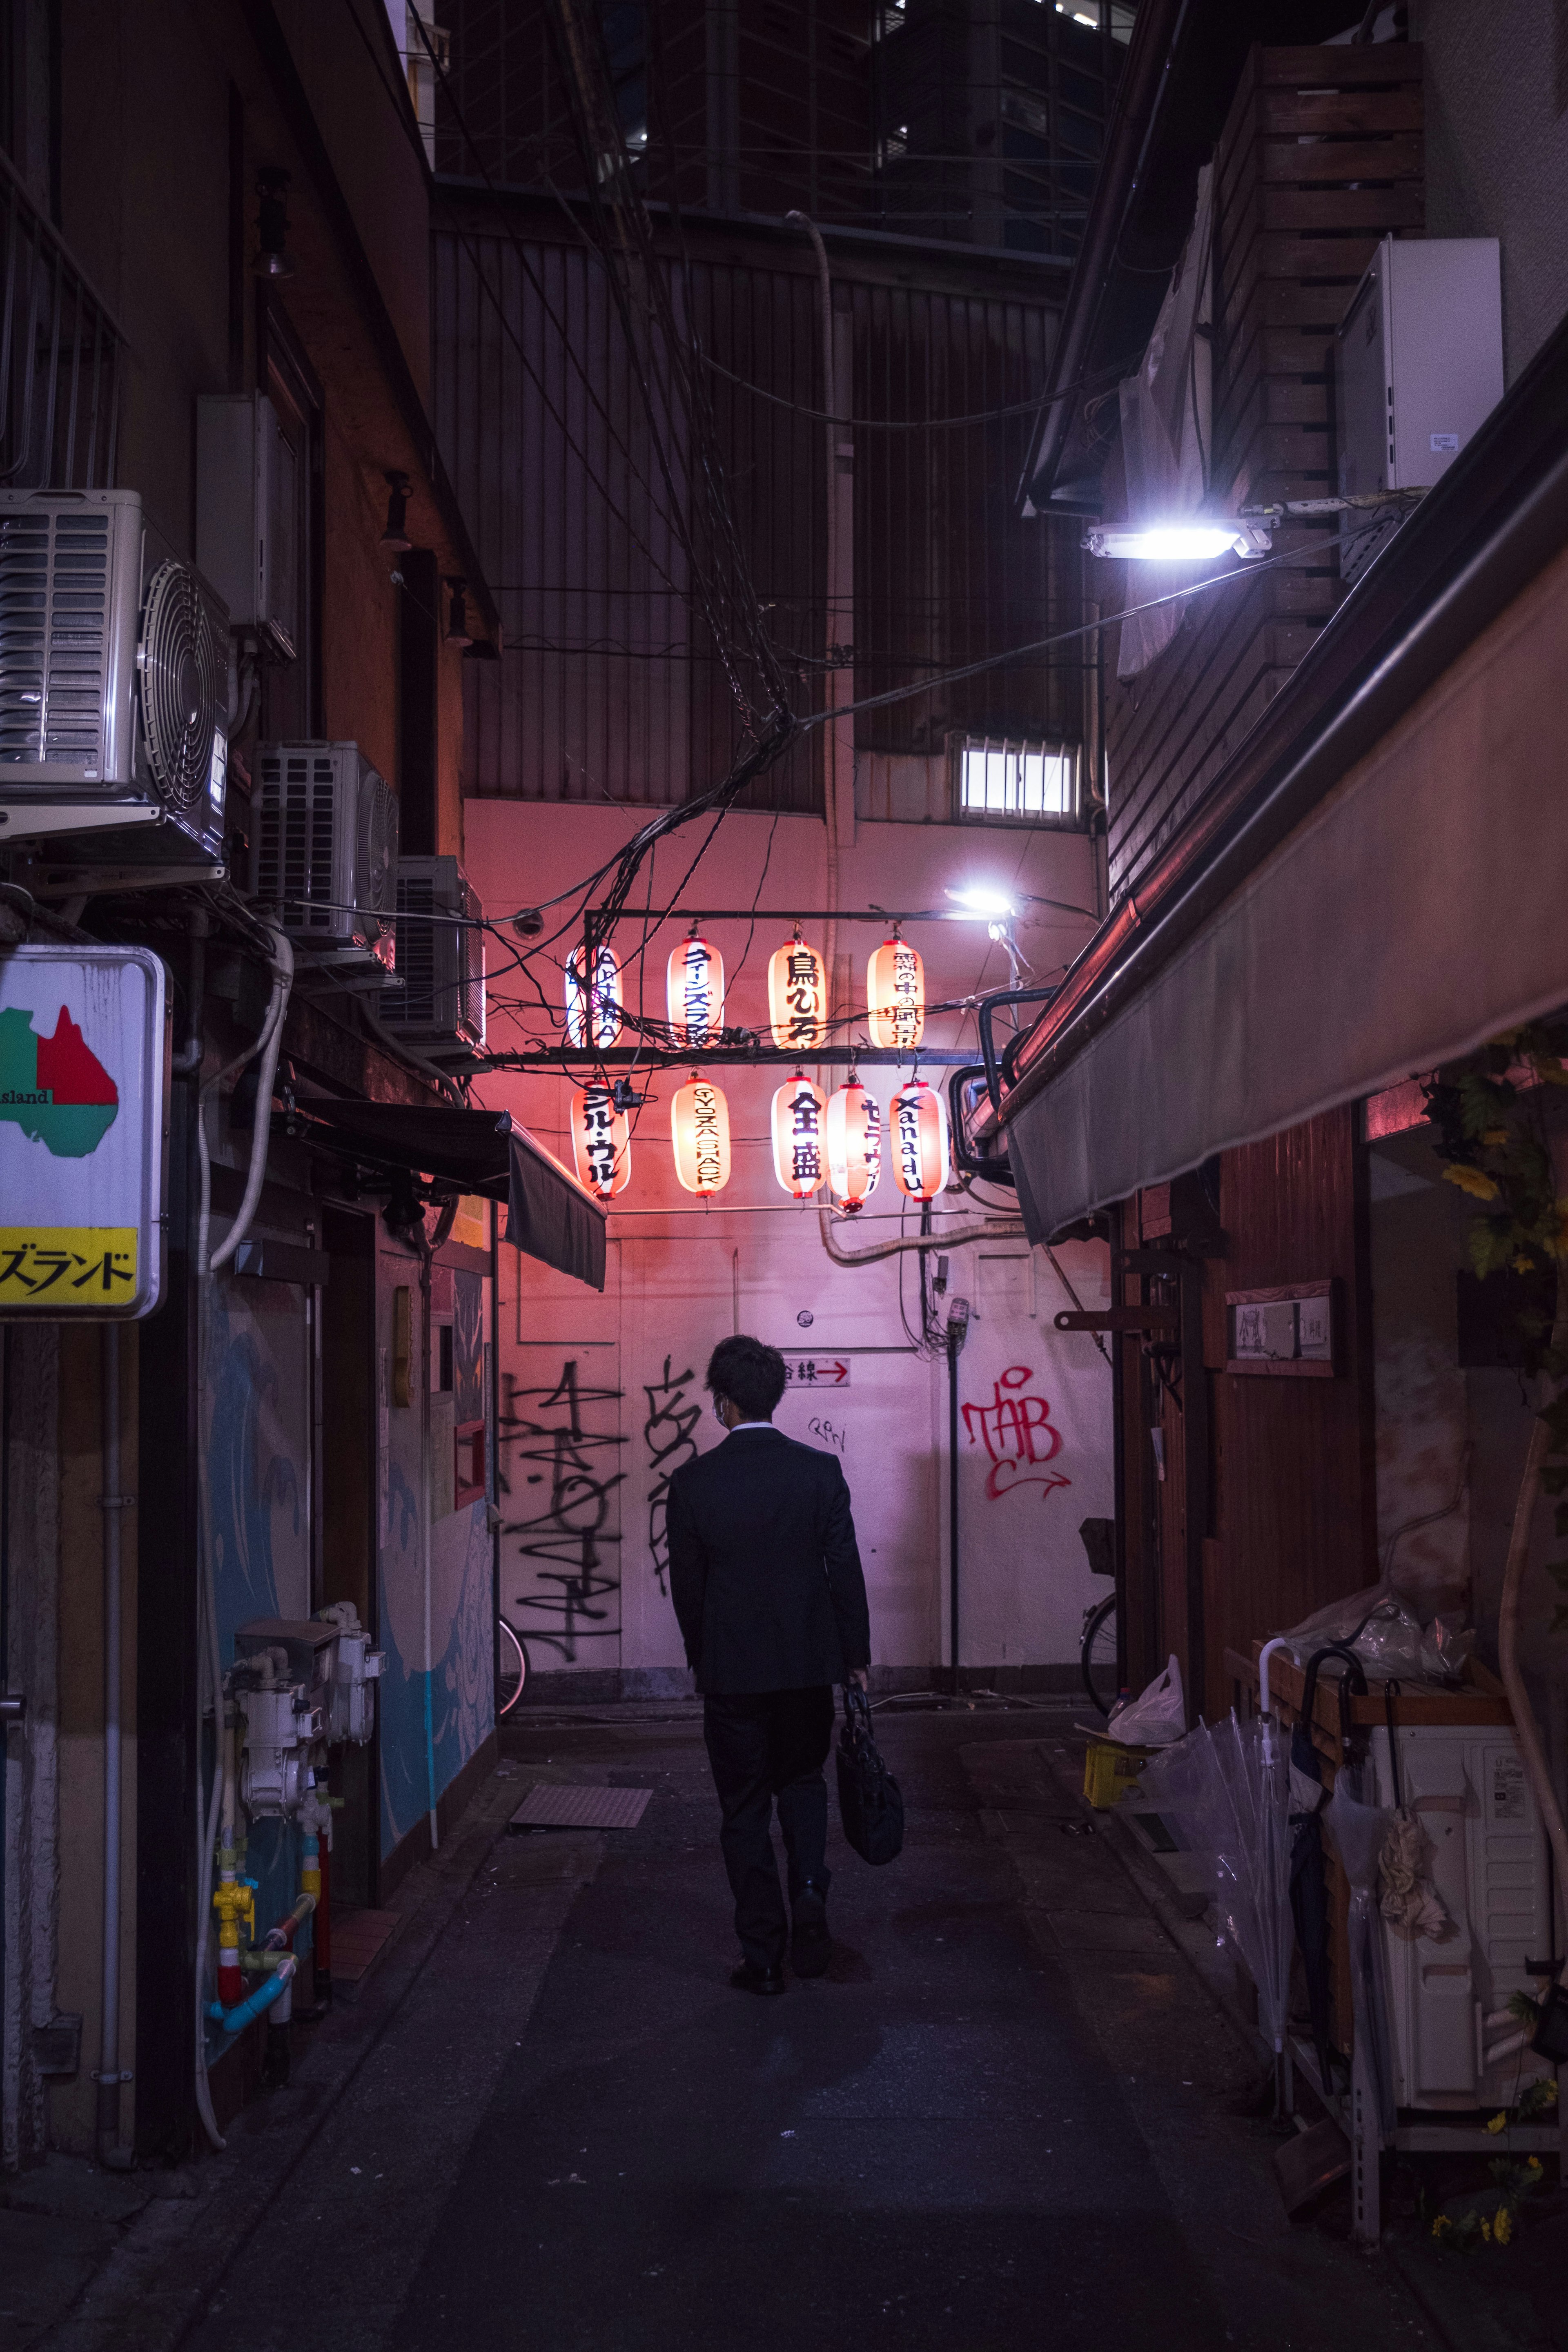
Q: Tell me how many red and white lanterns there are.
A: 9